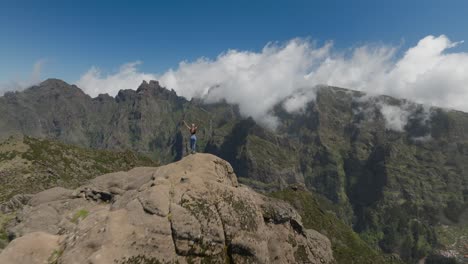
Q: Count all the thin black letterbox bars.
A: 0